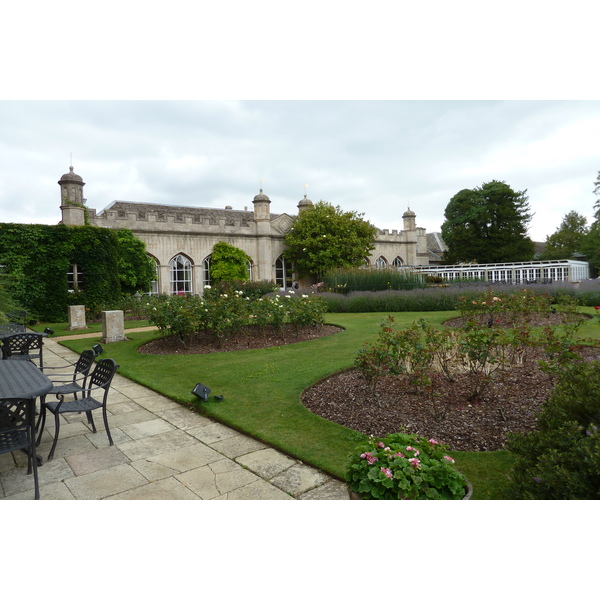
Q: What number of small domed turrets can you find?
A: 4